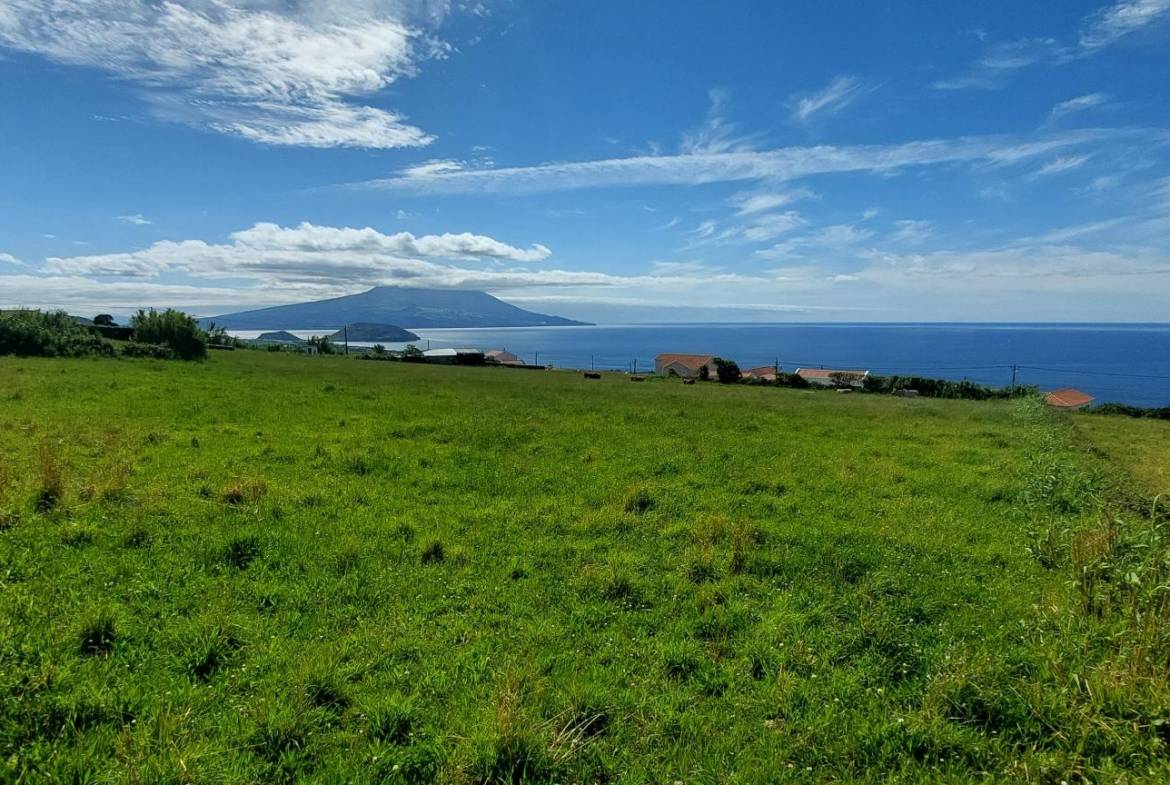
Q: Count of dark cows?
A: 3